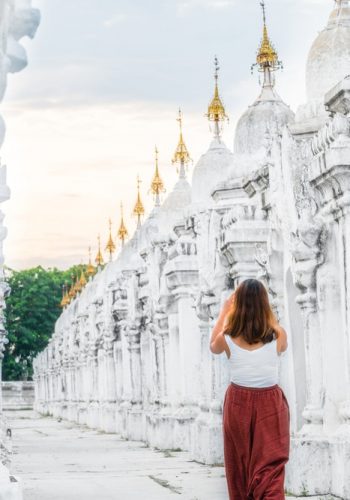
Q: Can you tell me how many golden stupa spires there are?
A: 14